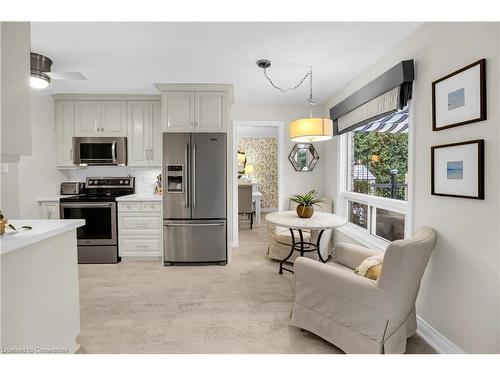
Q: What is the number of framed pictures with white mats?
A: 2